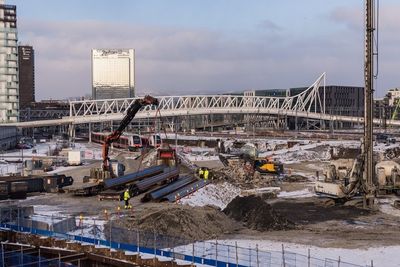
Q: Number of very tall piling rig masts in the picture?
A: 1